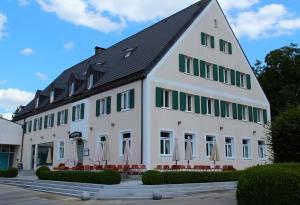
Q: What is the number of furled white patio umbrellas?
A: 8